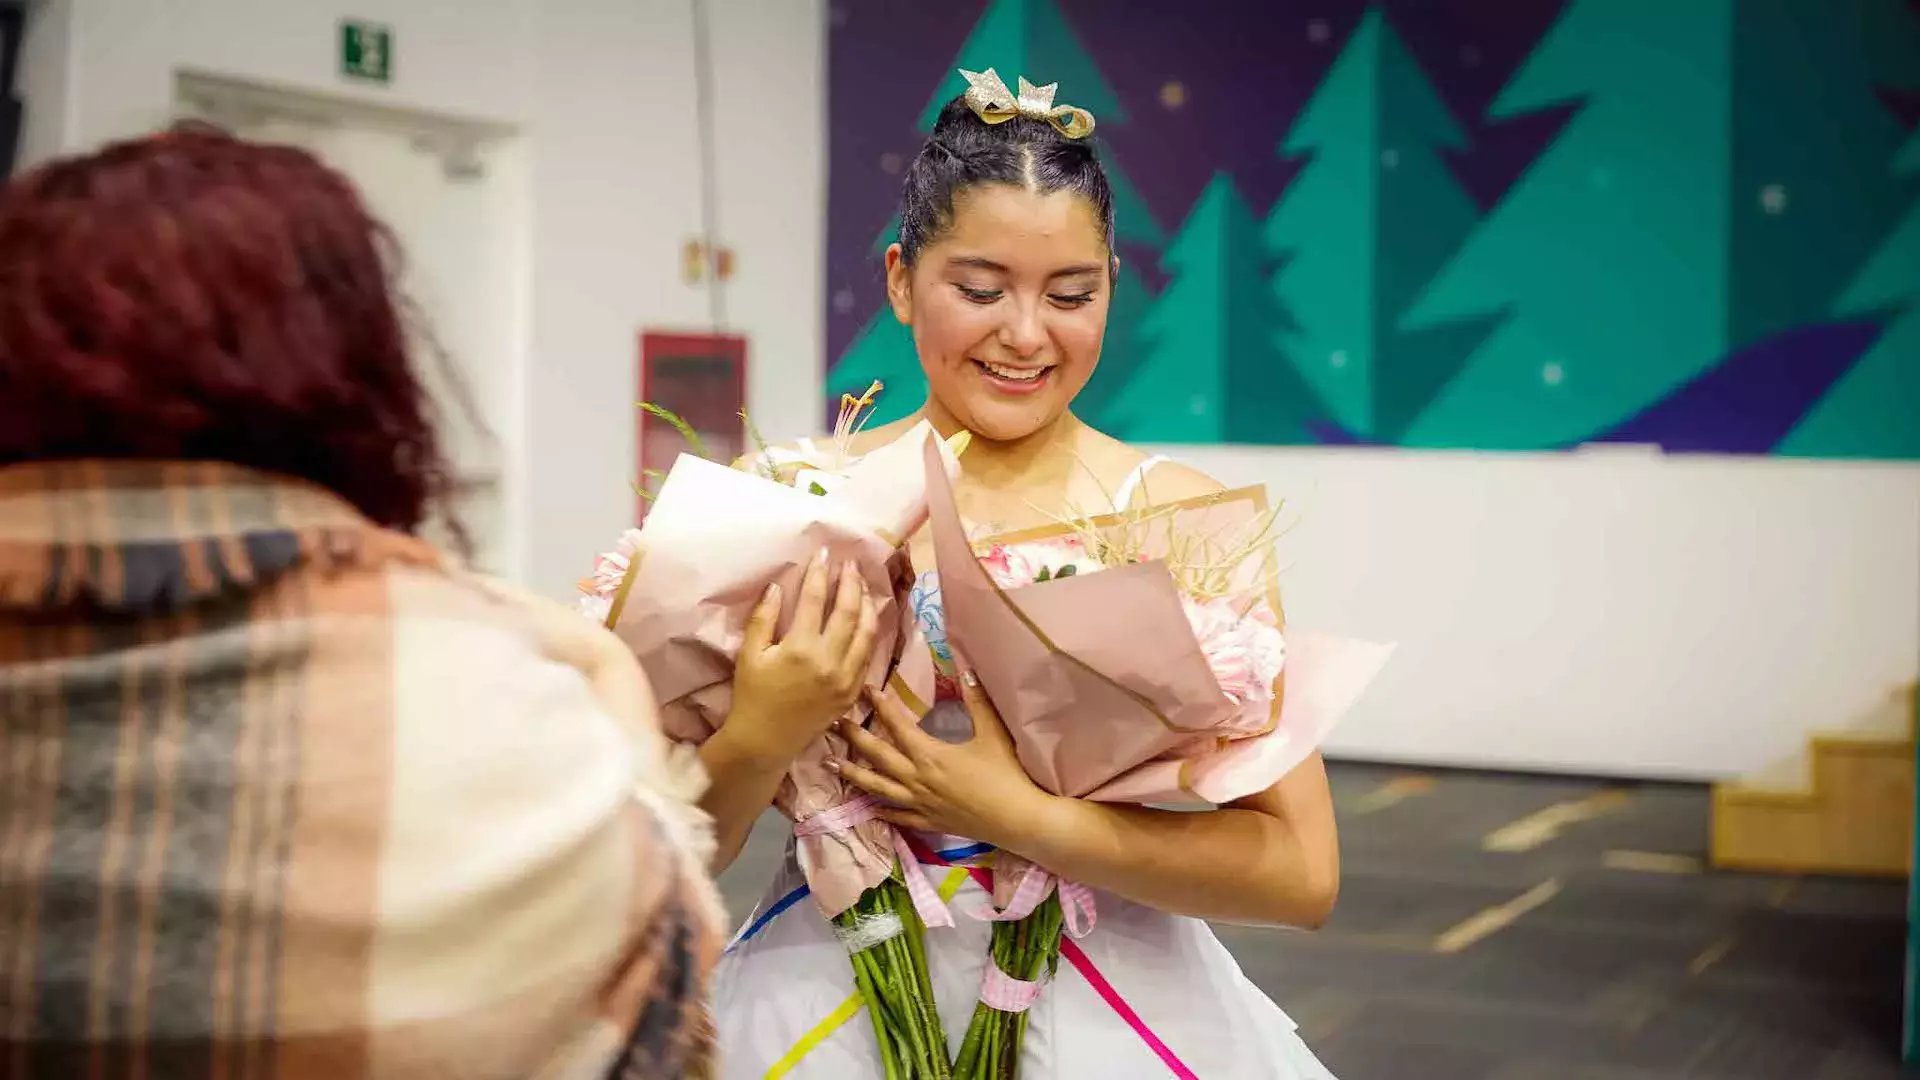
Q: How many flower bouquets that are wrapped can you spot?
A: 2